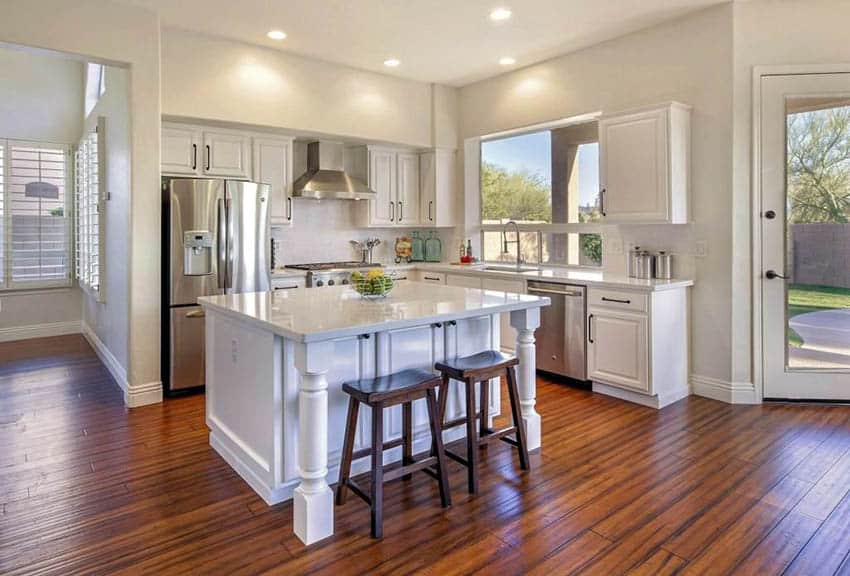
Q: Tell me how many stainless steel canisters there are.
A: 3